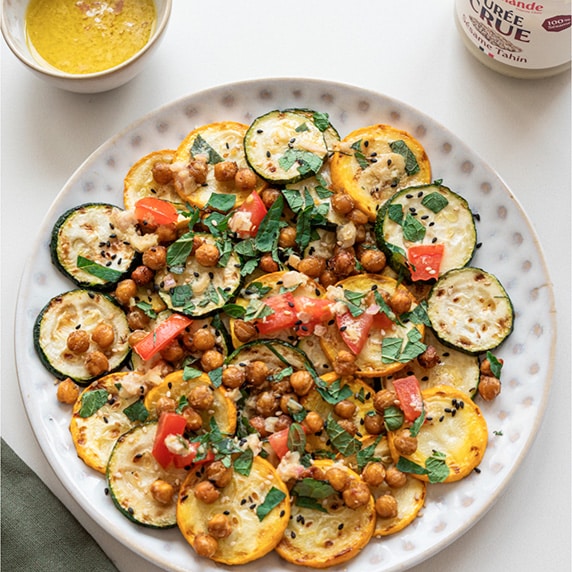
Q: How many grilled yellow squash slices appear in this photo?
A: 12